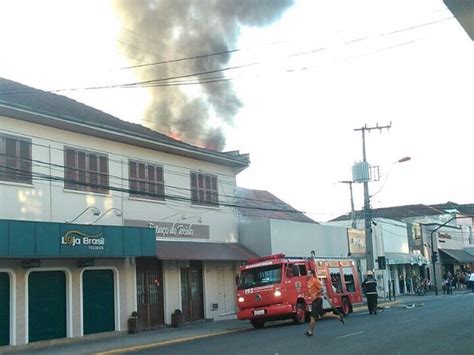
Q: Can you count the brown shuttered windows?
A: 4